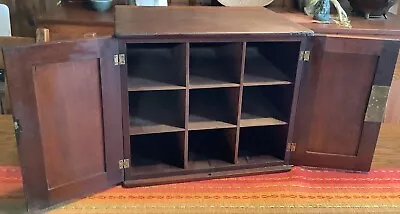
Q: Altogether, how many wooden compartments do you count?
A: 9